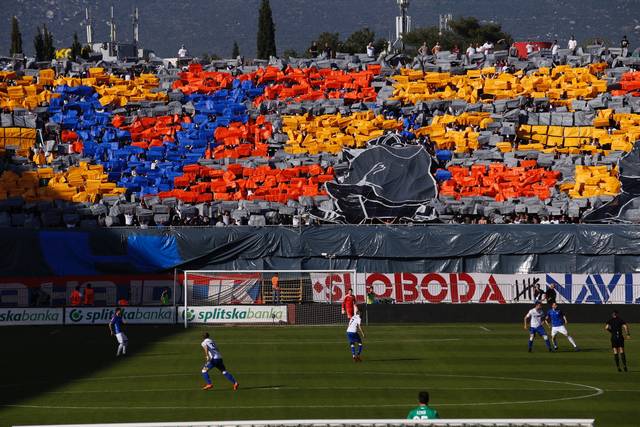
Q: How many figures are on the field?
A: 8